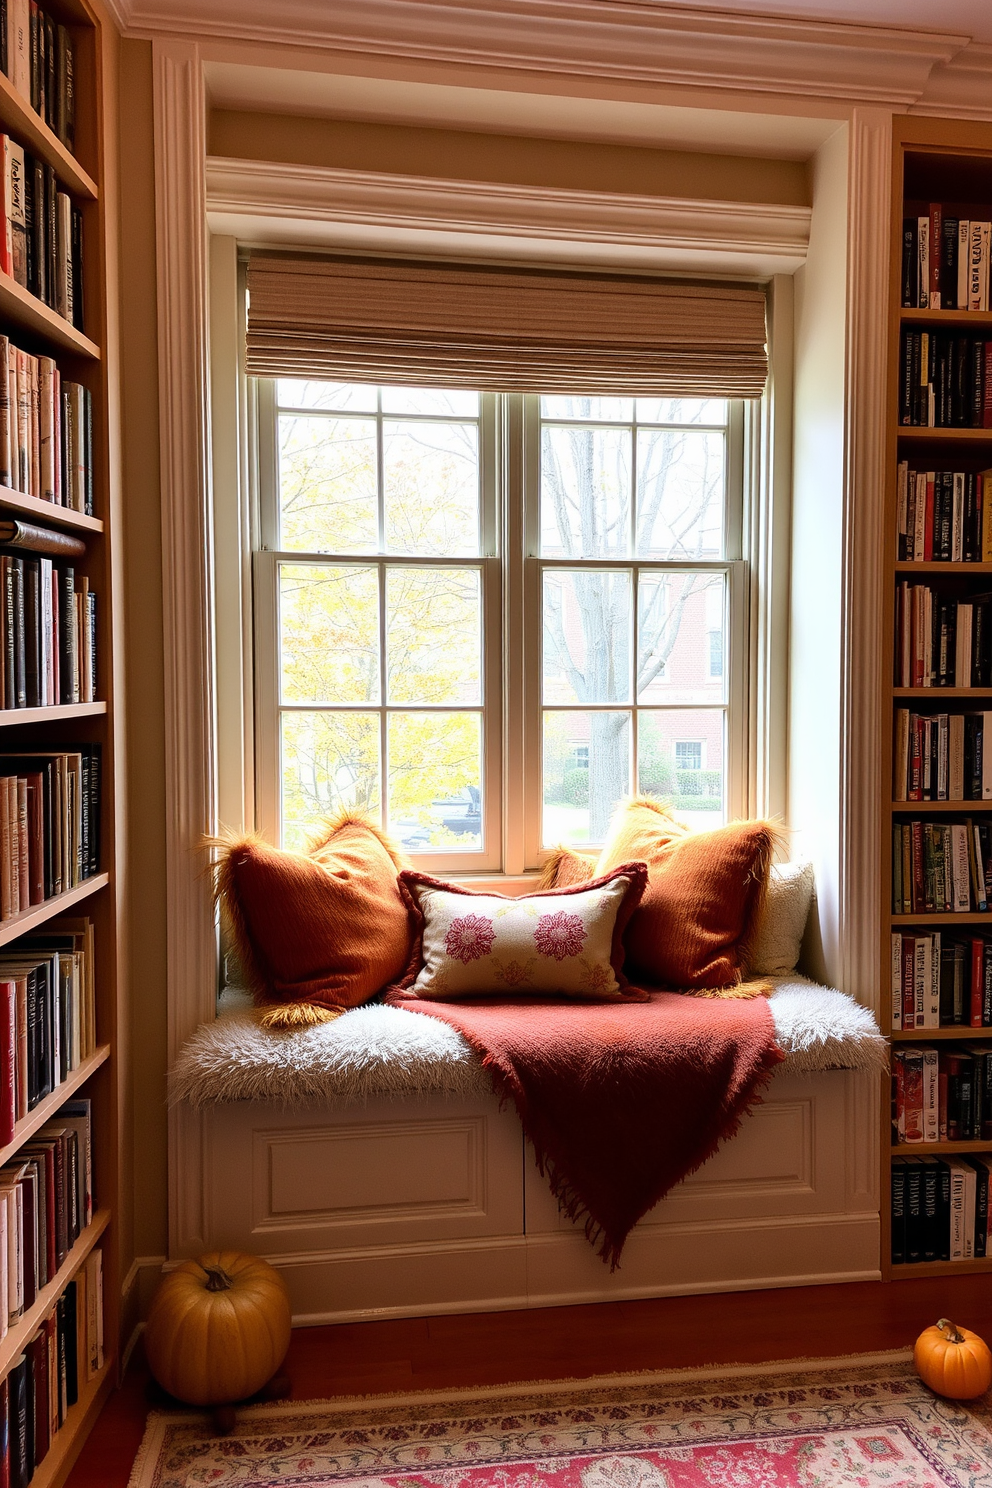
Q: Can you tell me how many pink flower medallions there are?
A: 2